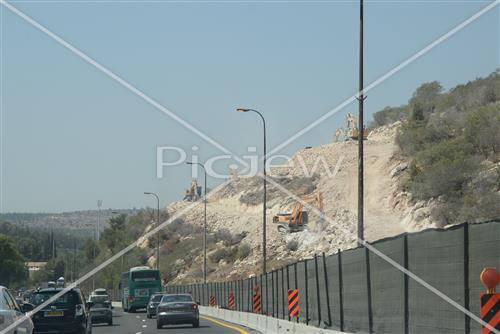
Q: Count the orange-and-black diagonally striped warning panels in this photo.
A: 5